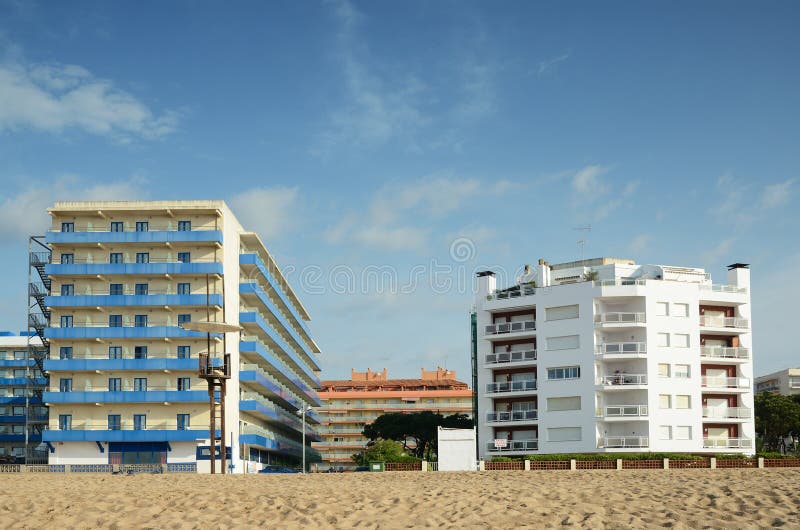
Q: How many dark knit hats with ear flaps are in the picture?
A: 0